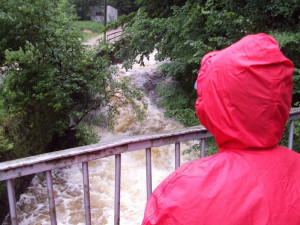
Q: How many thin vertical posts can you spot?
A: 8